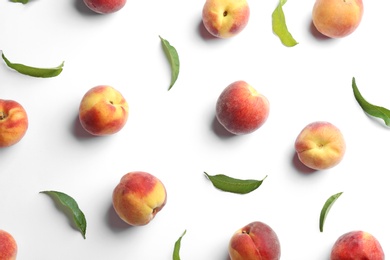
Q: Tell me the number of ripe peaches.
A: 11